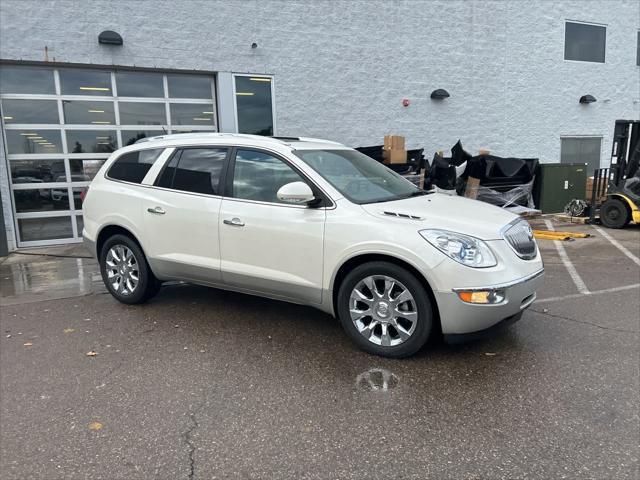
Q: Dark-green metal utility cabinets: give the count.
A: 1